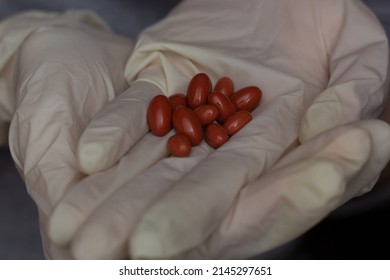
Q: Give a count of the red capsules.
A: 11